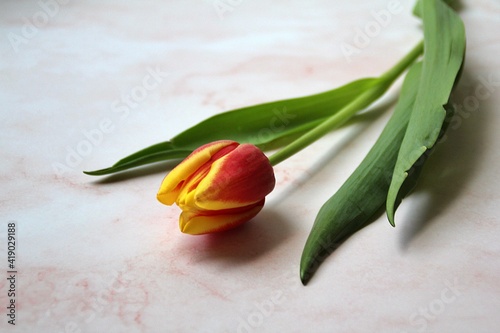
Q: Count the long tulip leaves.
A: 3